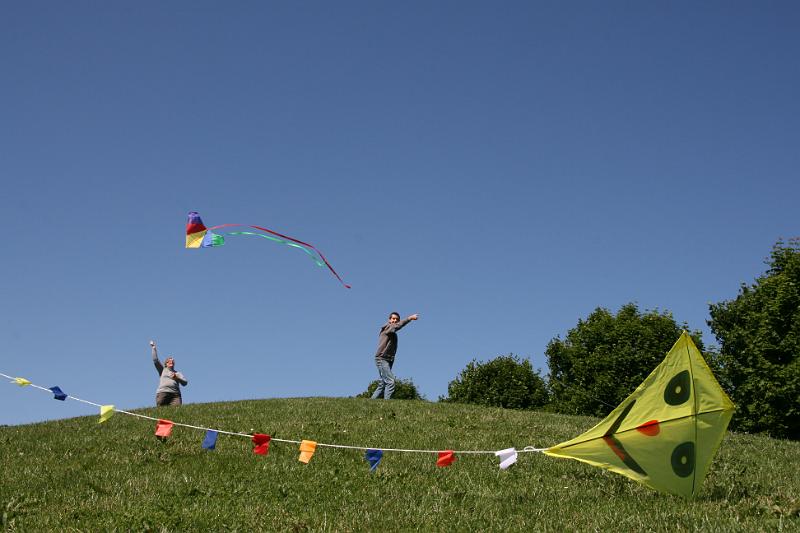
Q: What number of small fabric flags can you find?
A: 10